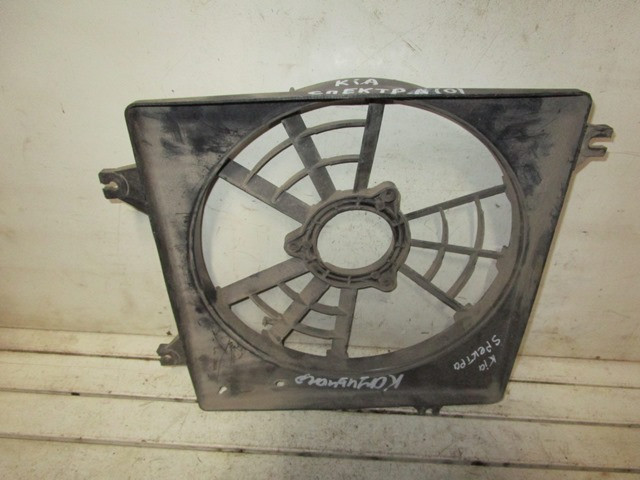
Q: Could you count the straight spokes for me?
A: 9